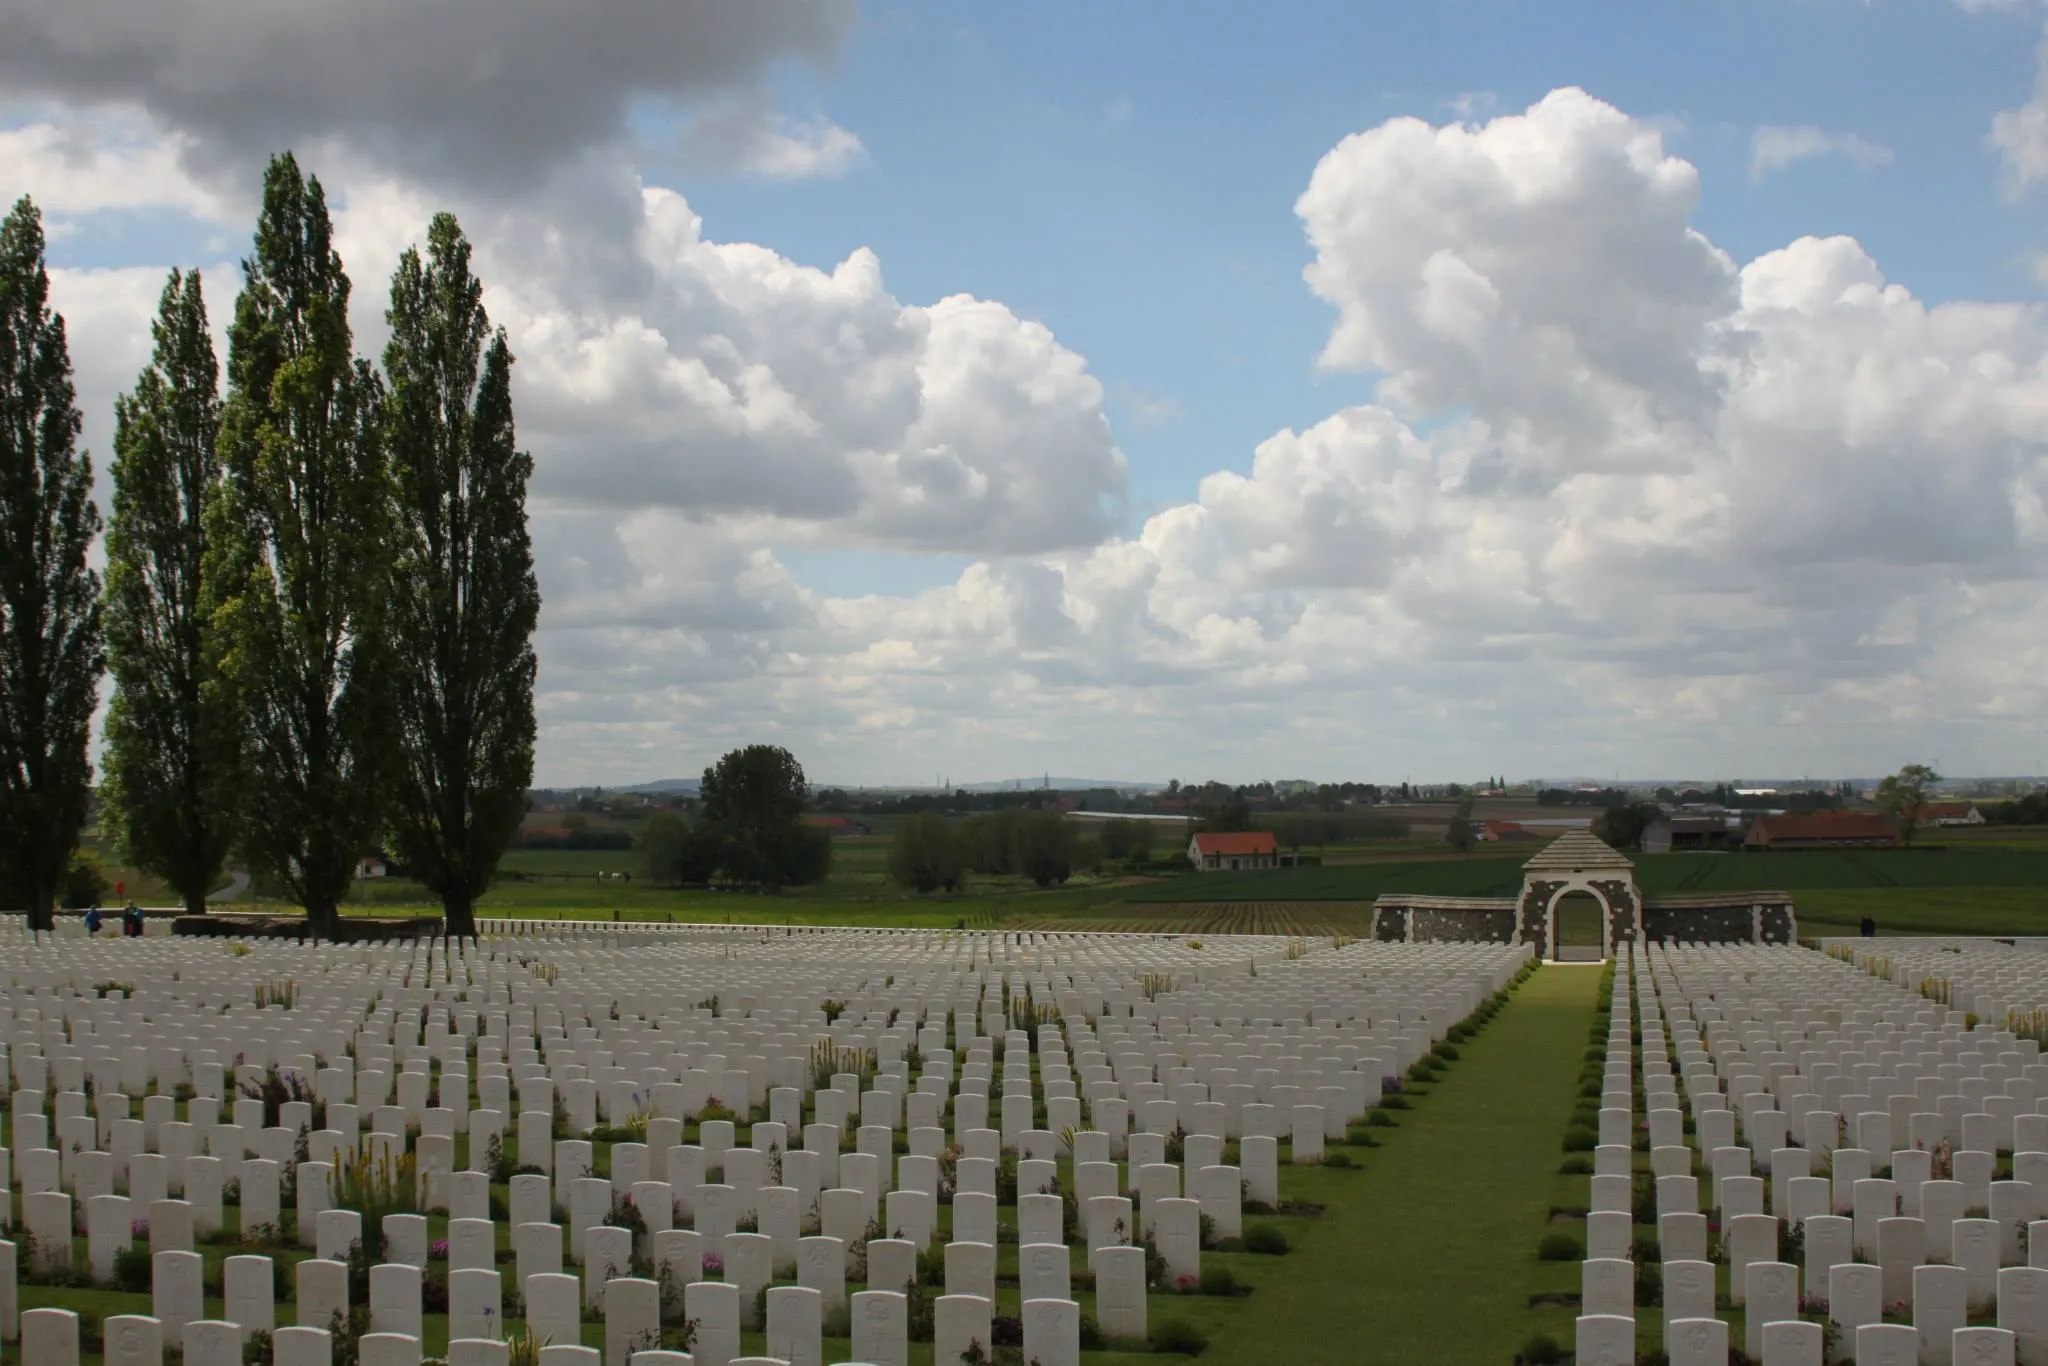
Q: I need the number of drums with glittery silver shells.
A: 0